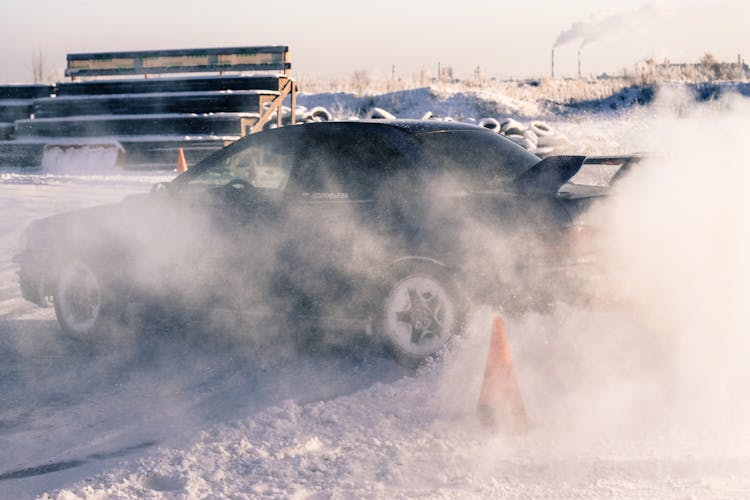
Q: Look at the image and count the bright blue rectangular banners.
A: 0